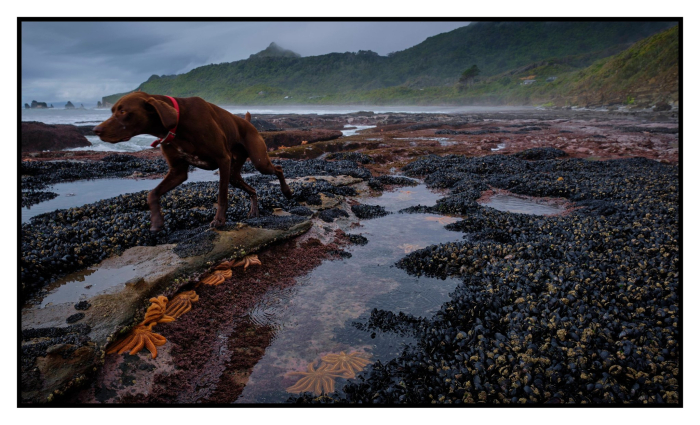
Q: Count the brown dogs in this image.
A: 1